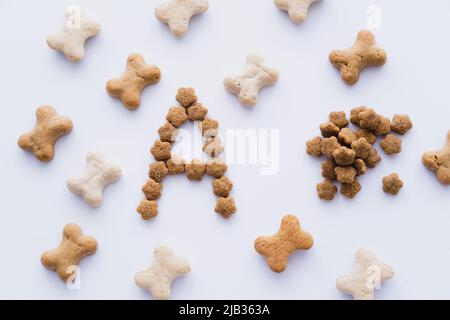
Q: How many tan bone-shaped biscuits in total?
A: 6